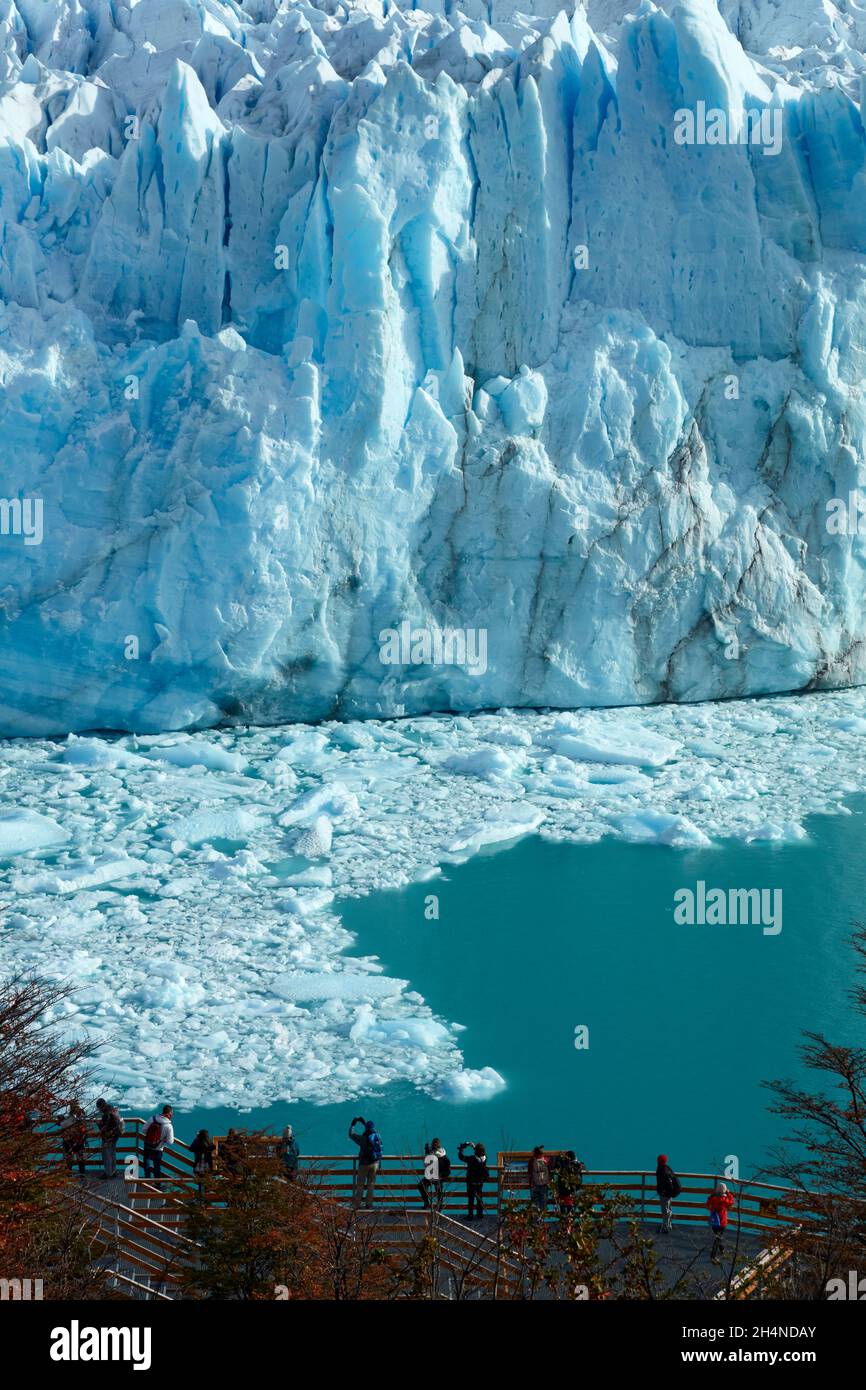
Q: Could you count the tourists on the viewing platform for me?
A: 13